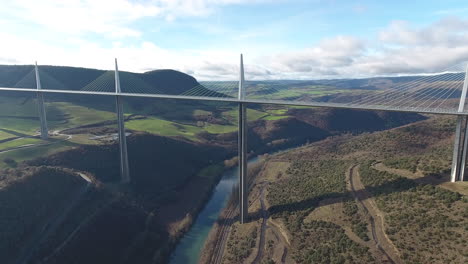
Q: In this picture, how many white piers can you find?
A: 4